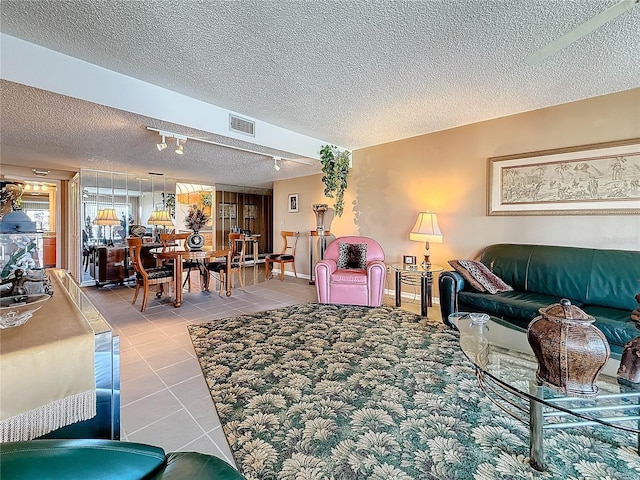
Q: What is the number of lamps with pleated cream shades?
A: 3